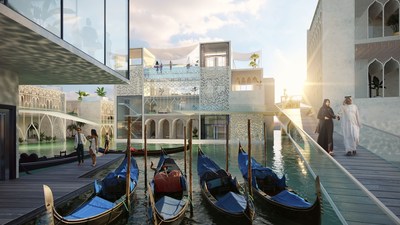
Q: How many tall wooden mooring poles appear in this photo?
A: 7